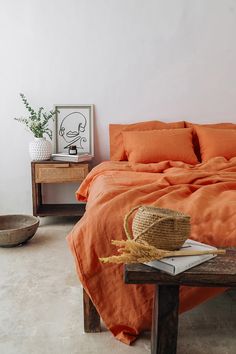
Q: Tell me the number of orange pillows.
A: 4